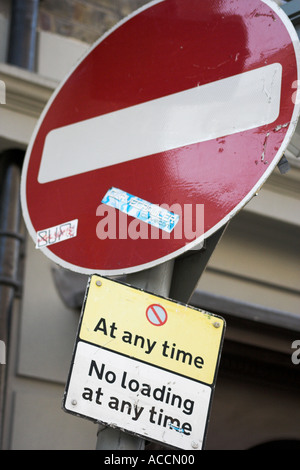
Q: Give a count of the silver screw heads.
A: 4